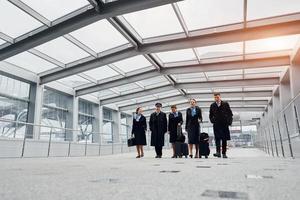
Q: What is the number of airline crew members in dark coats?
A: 5